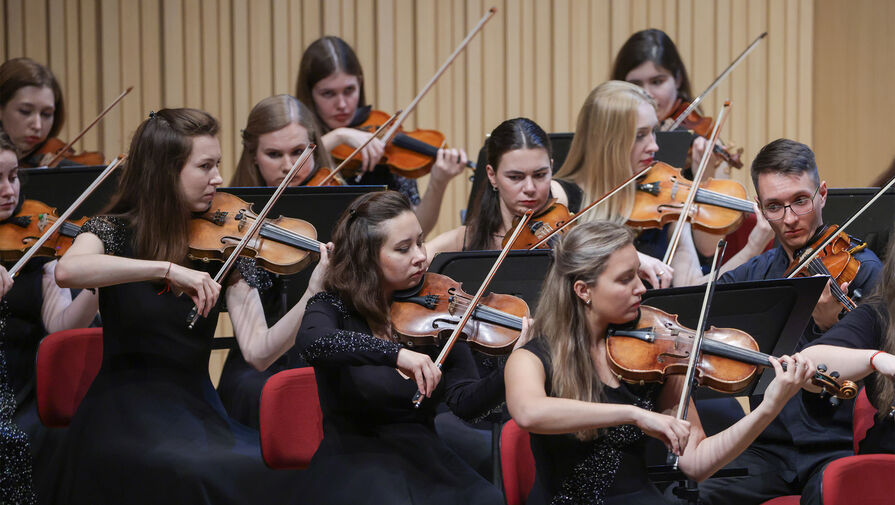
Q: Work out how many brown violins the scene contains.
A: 11